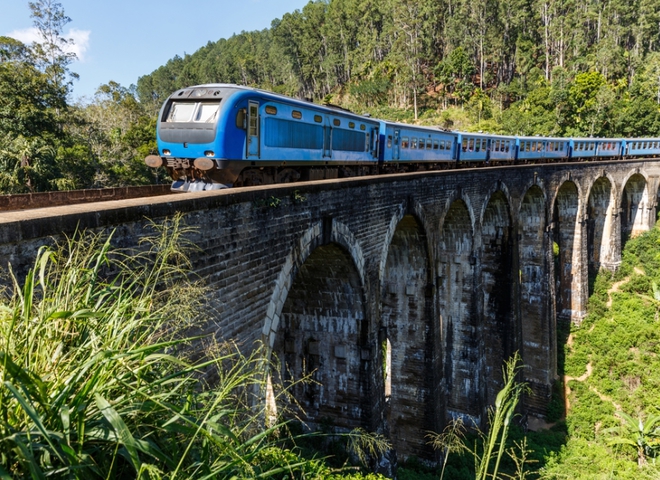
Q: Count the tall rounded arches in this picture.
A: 8